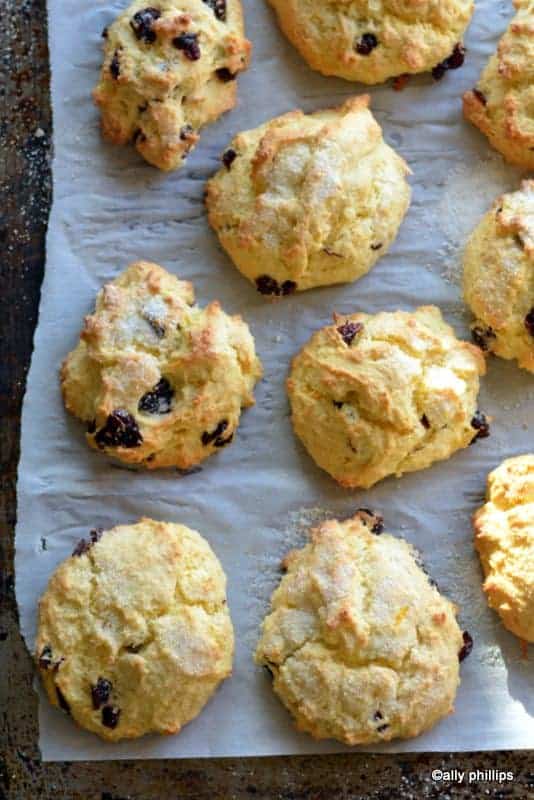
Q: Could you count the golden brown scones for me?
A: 10